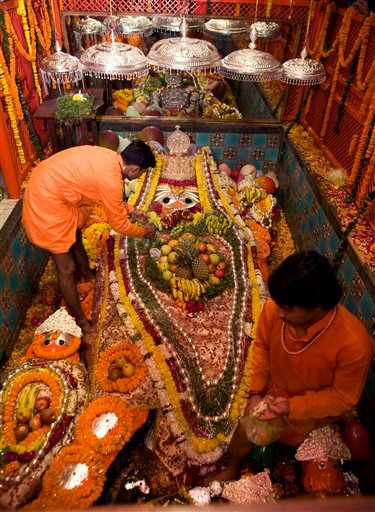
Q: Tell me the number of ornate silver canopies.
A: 5